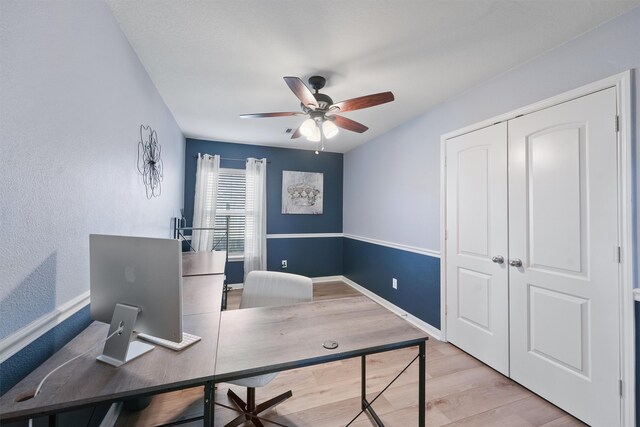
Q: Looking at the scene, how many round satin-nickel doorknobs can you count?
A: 2